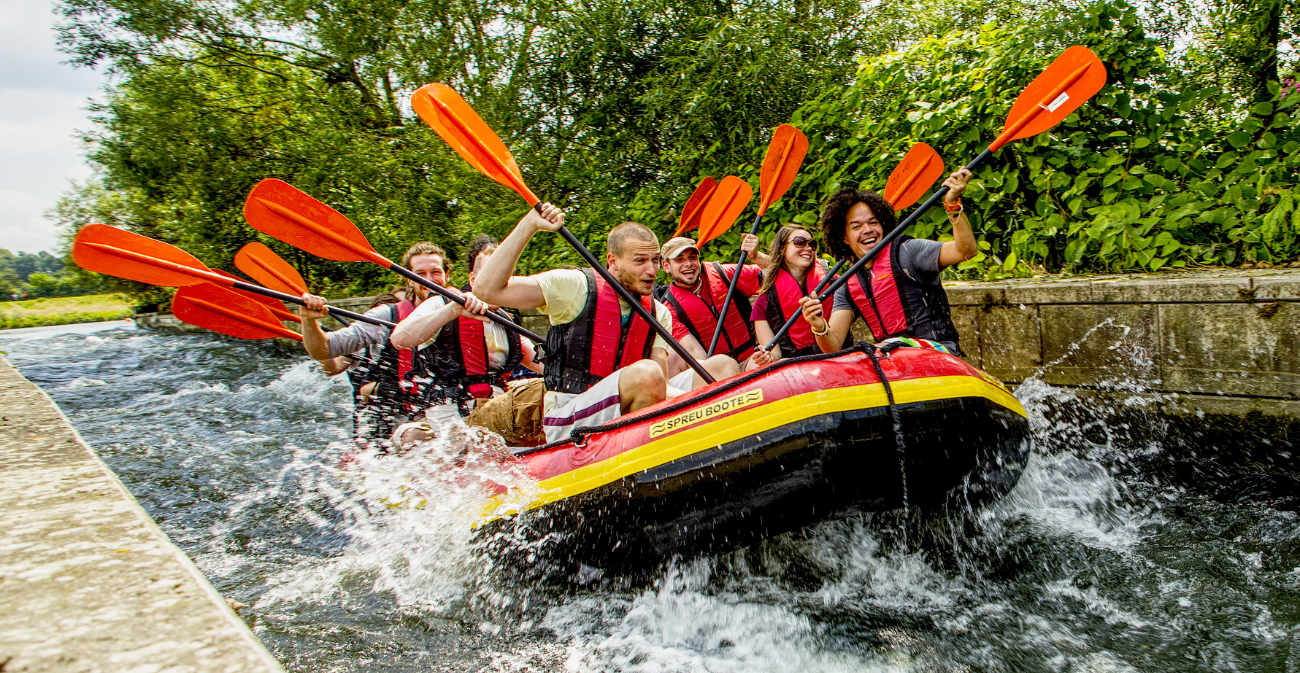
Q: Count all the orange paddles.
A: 11